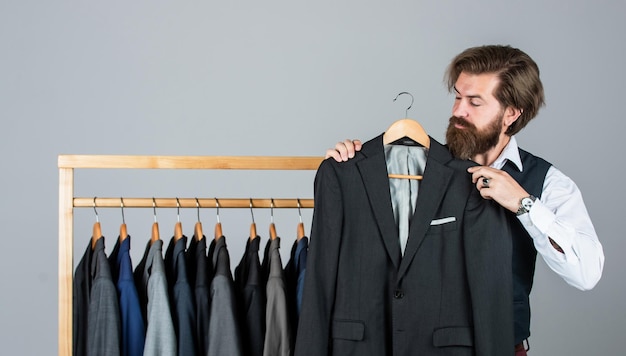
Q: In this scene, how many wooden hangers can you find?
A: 10